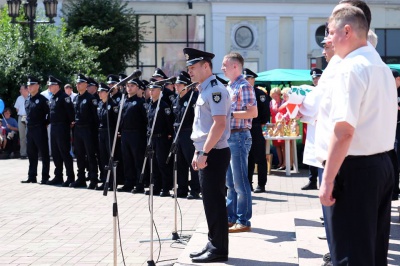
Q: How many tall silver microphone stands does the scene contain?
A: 3